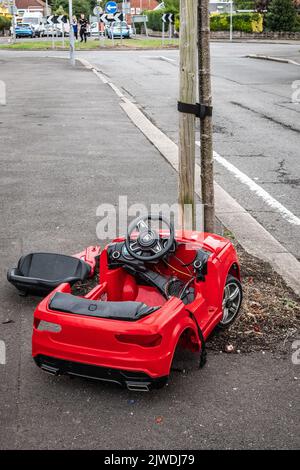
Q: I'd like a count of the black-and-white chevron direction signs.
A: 3